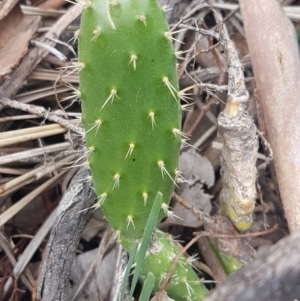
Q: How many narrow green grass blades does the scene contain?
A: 3